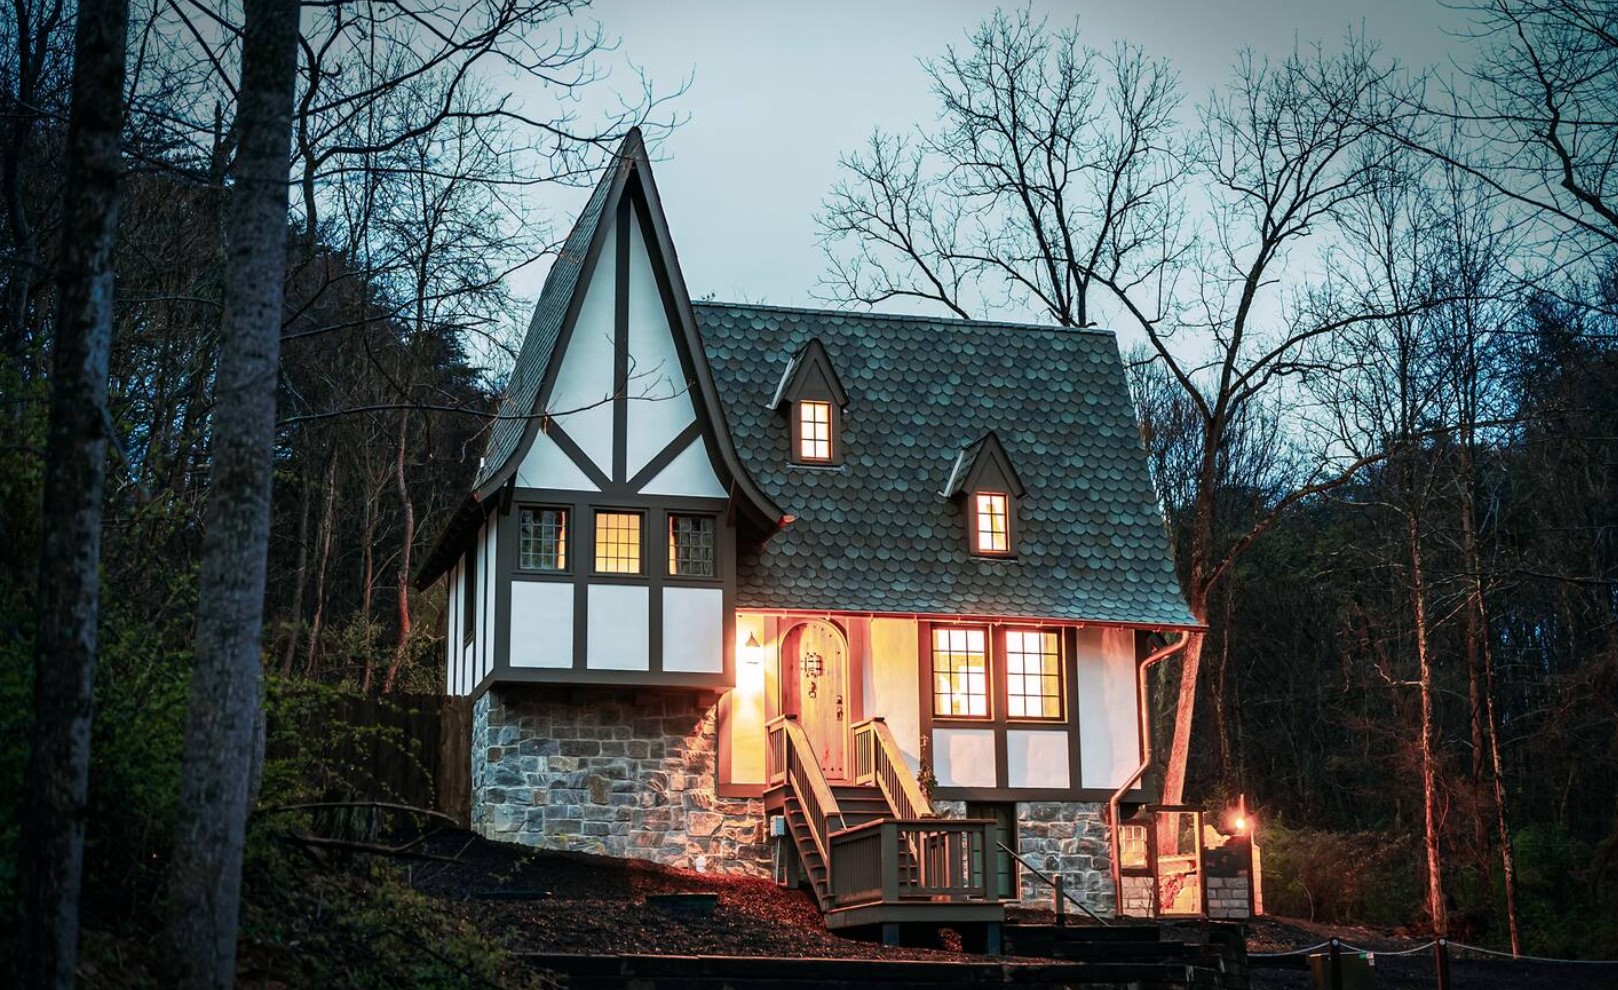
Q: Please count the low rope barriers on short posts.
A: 1